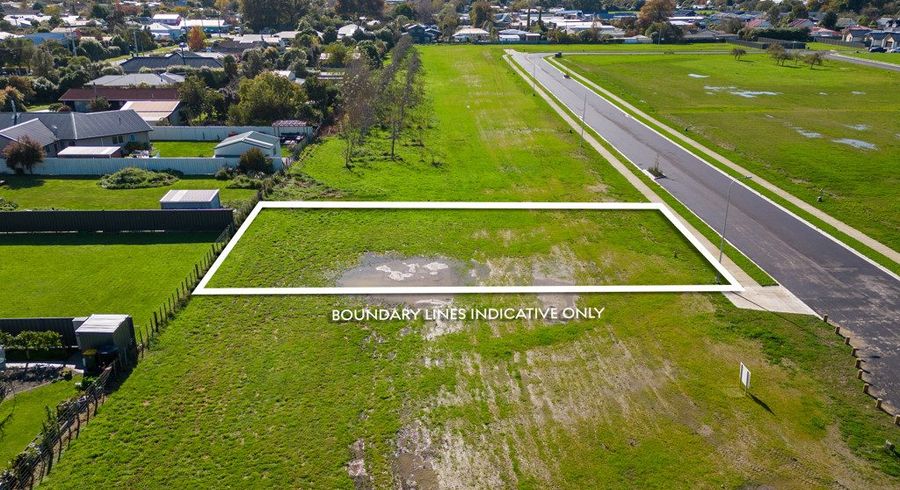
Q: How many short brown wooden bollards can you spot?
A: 9